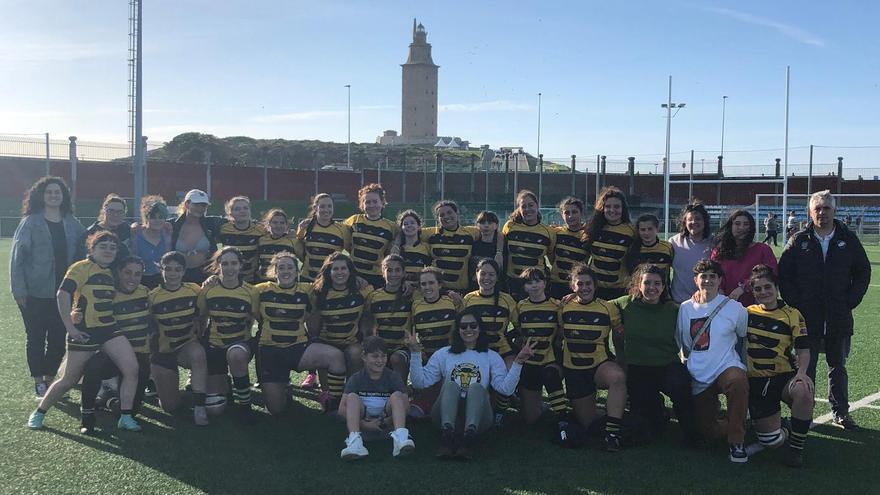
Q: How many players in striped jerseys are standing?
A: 10